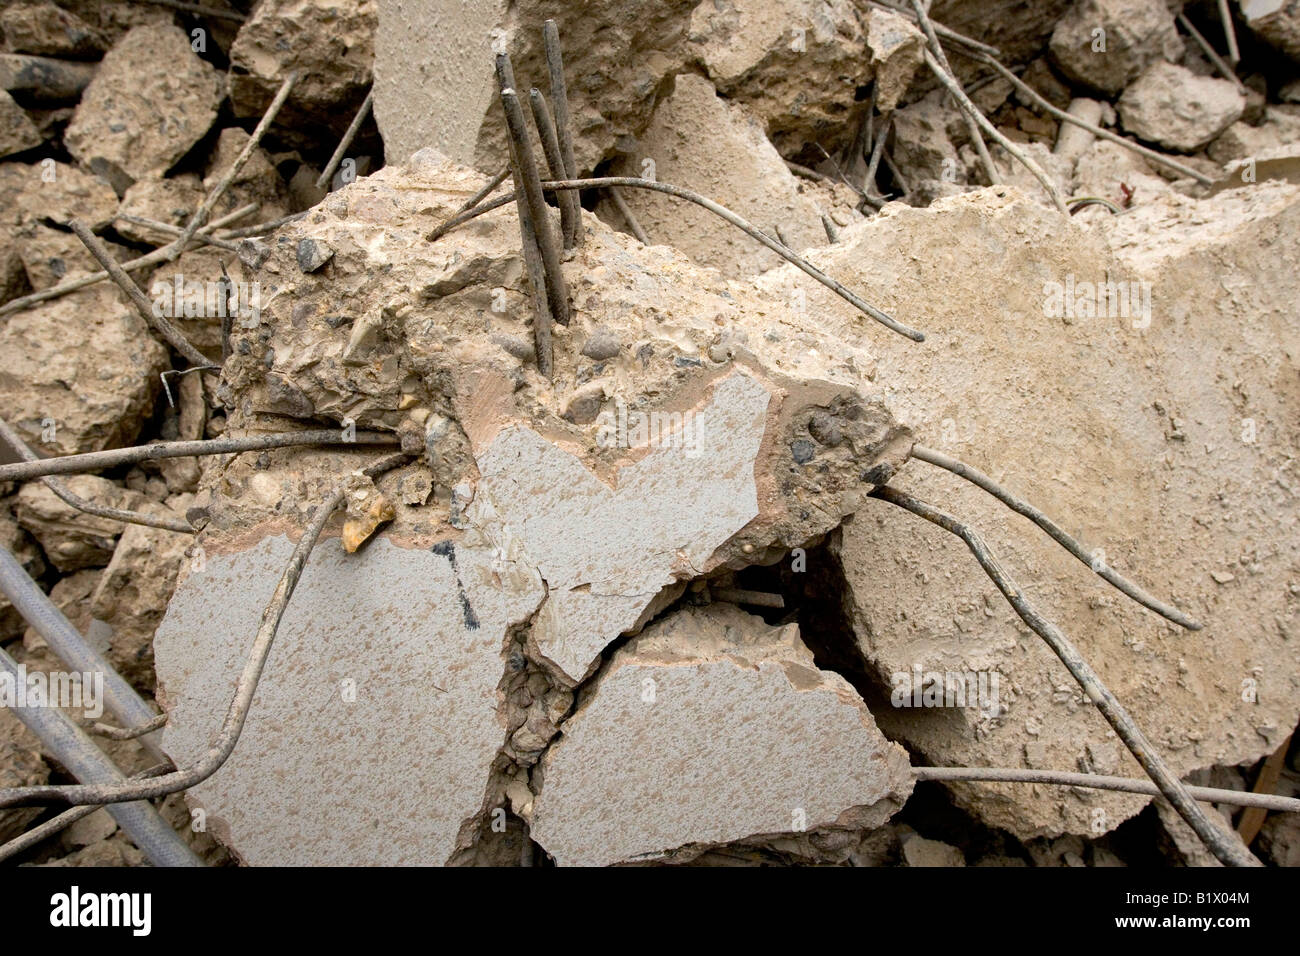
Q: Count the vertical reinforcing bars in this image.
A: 4